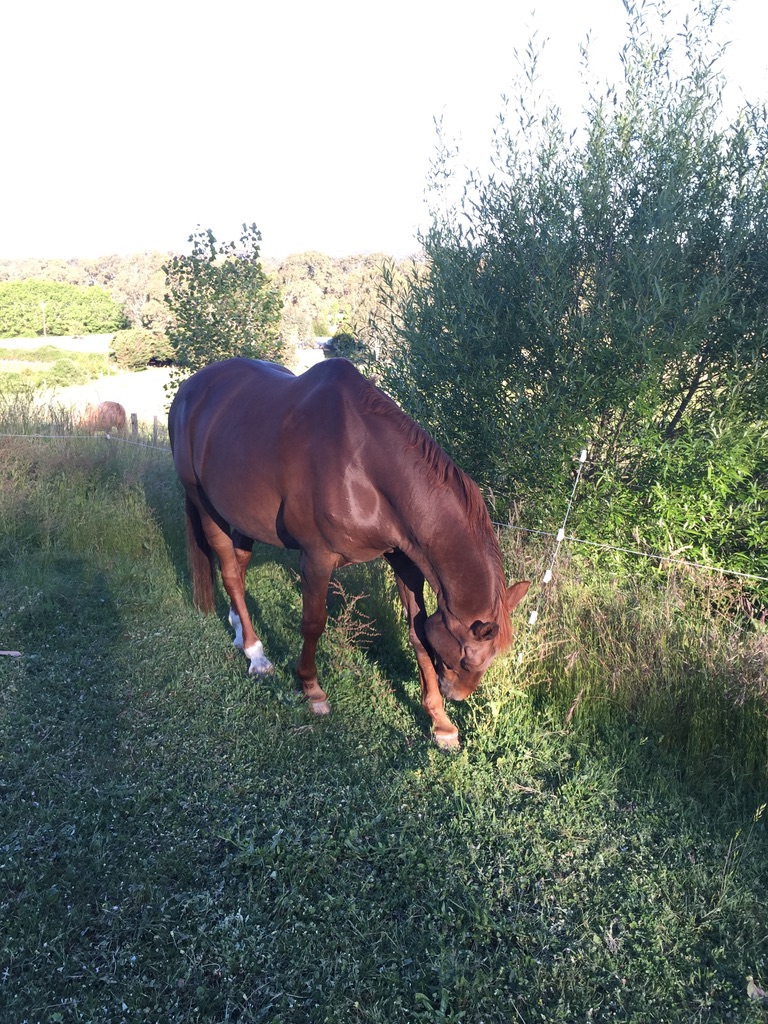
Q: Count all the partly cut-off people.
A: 0